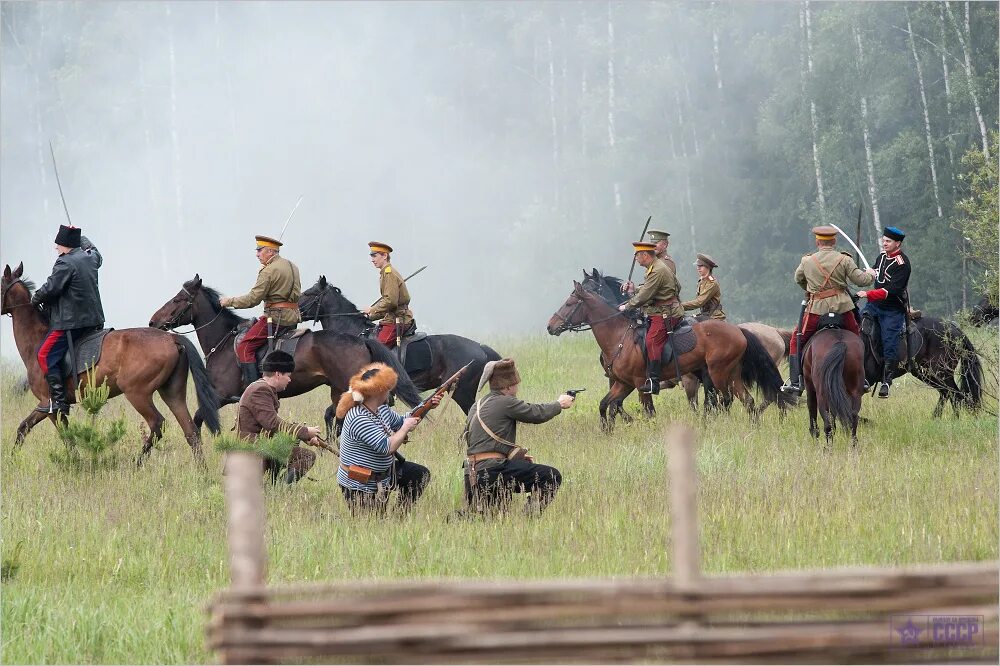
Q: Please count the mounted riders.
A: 8